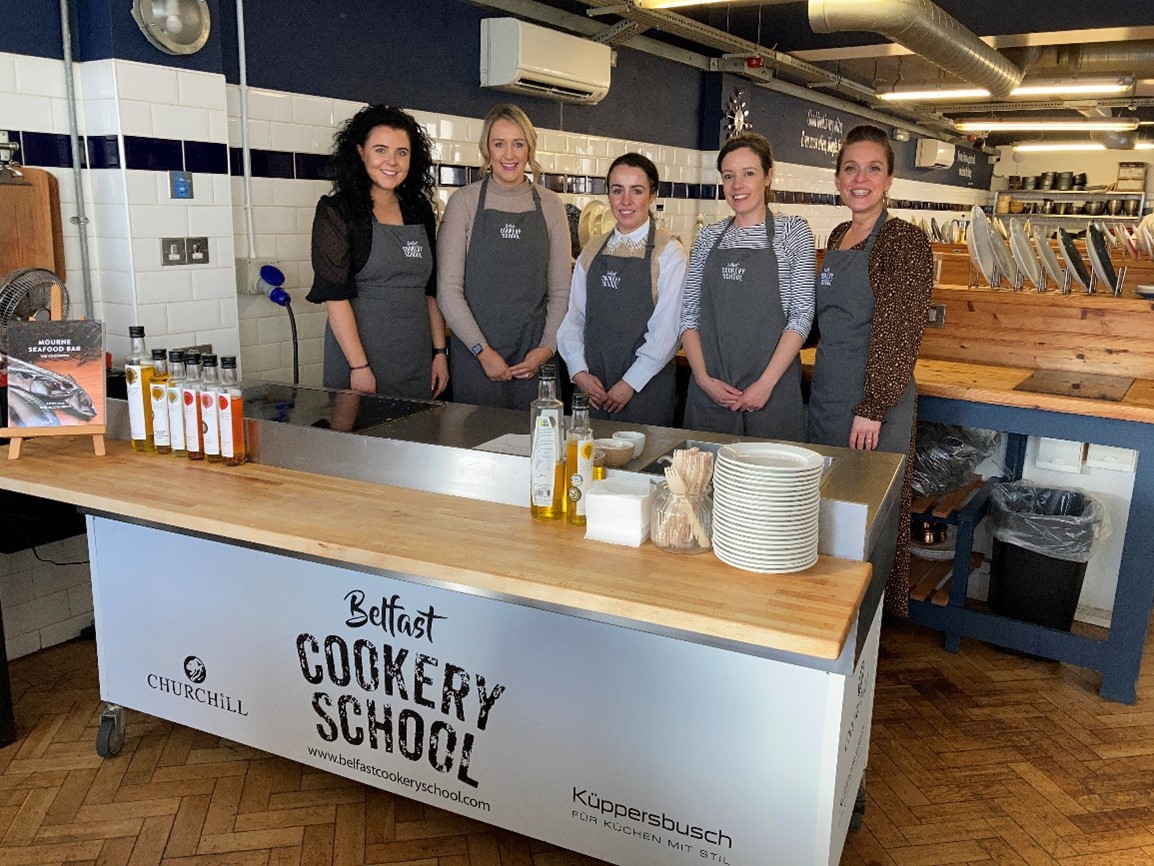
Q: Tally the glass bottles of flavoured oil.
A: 8